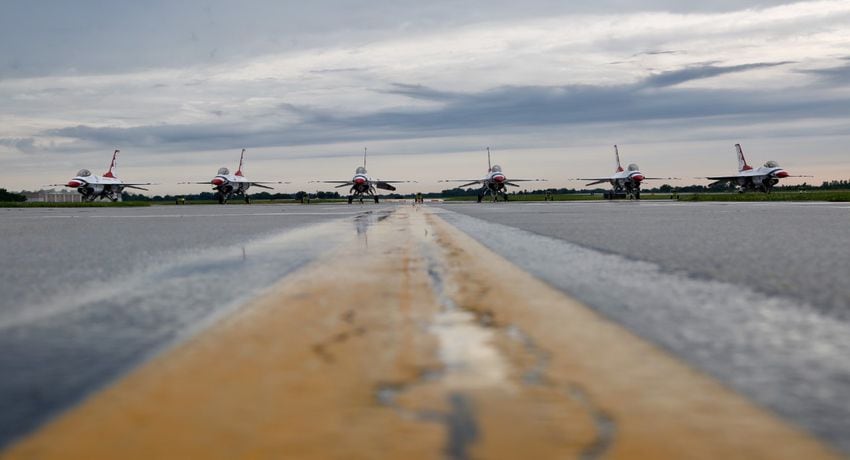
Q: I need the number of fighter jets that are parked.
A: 6